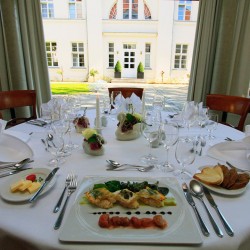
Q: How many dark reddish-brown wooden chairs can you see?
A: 3